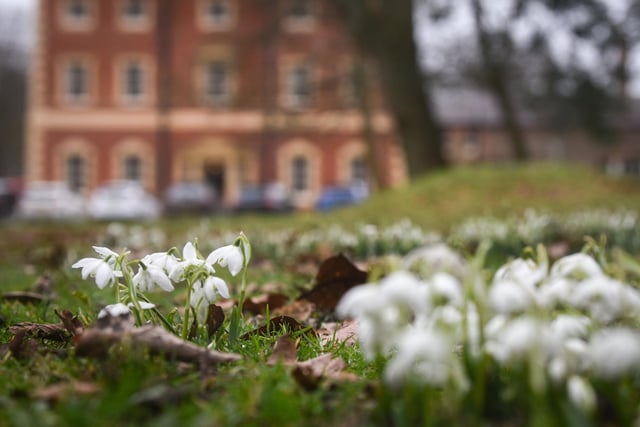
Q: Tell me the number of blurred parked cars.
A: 6